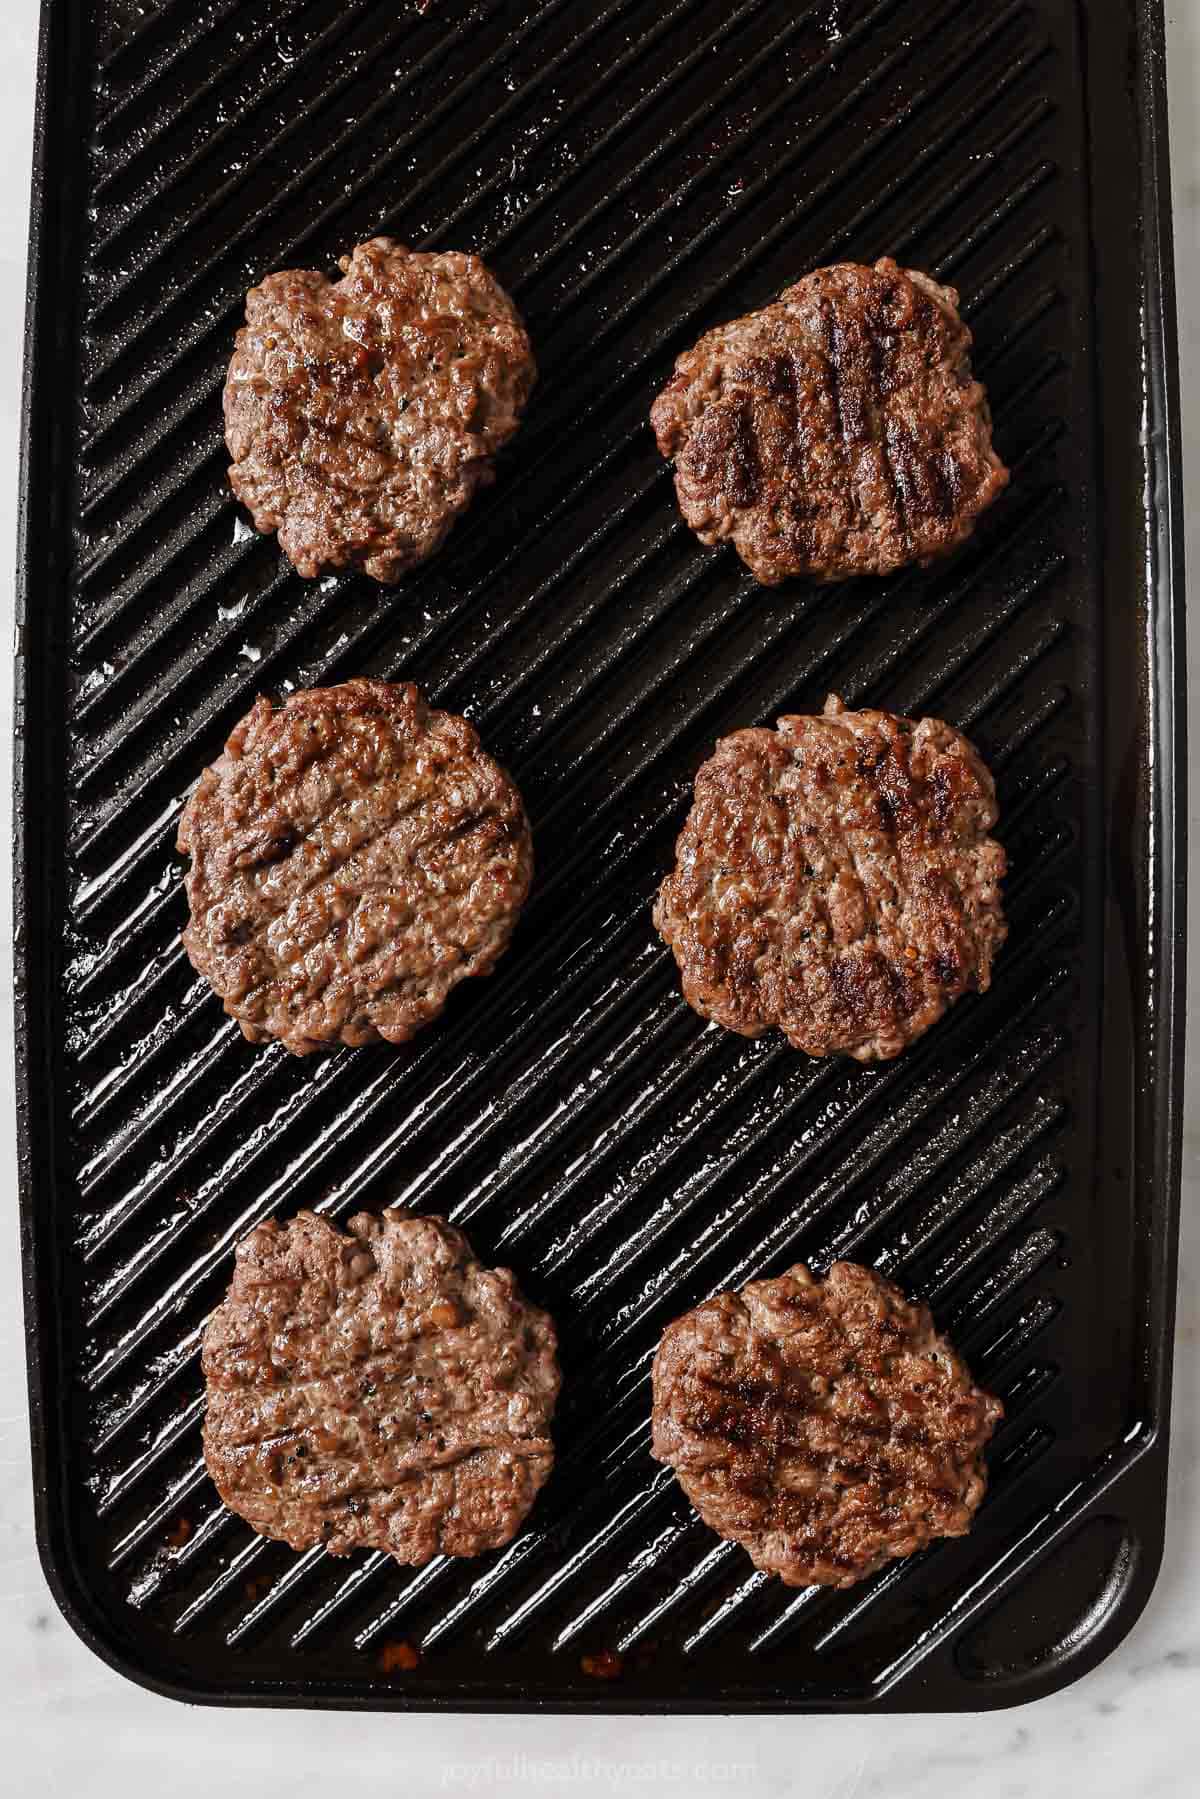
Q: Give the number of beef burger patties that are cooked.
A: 6